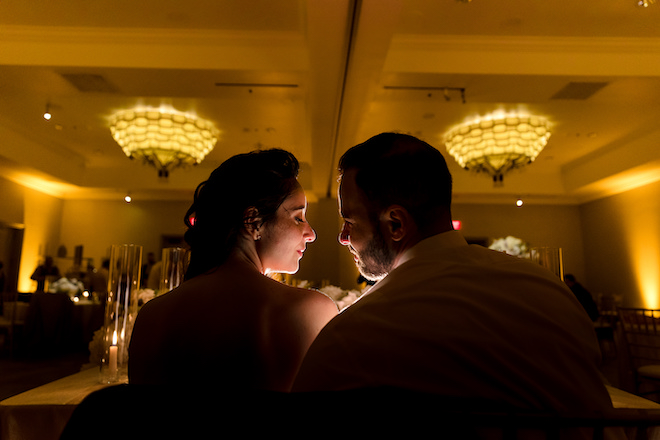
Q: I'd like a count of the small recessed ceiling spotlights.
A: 3